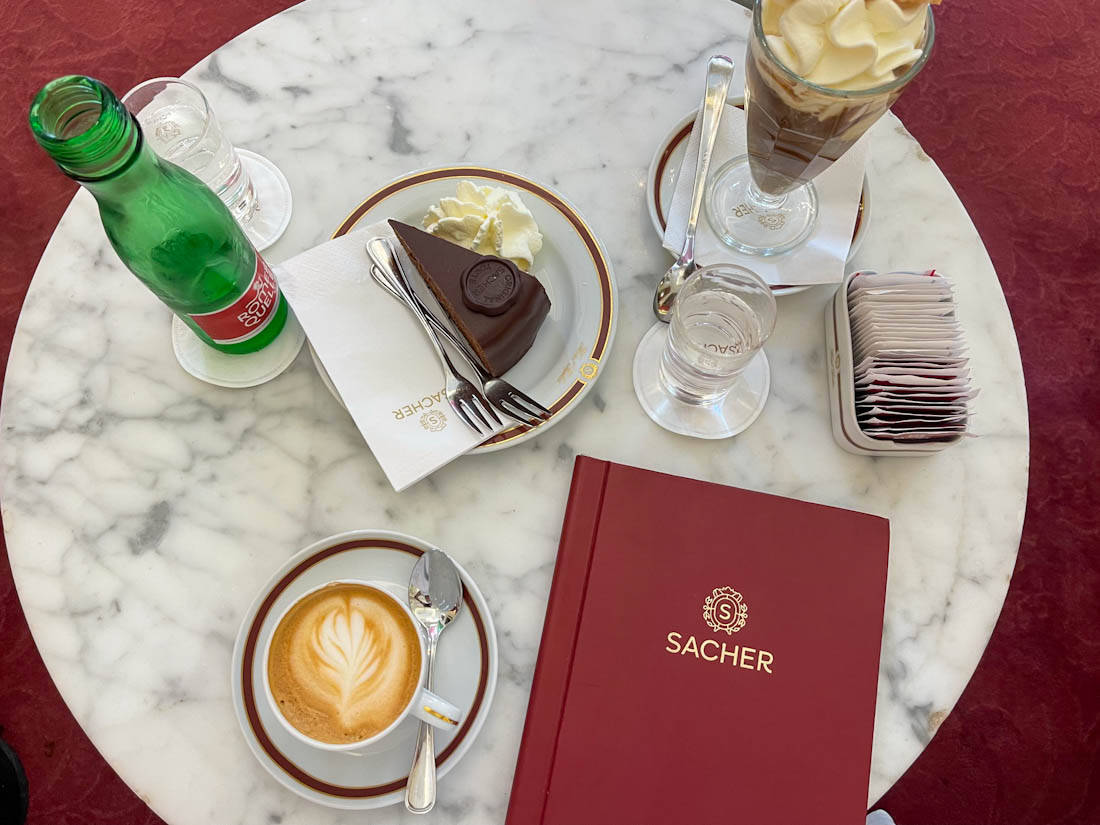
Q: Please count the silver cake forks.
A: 2